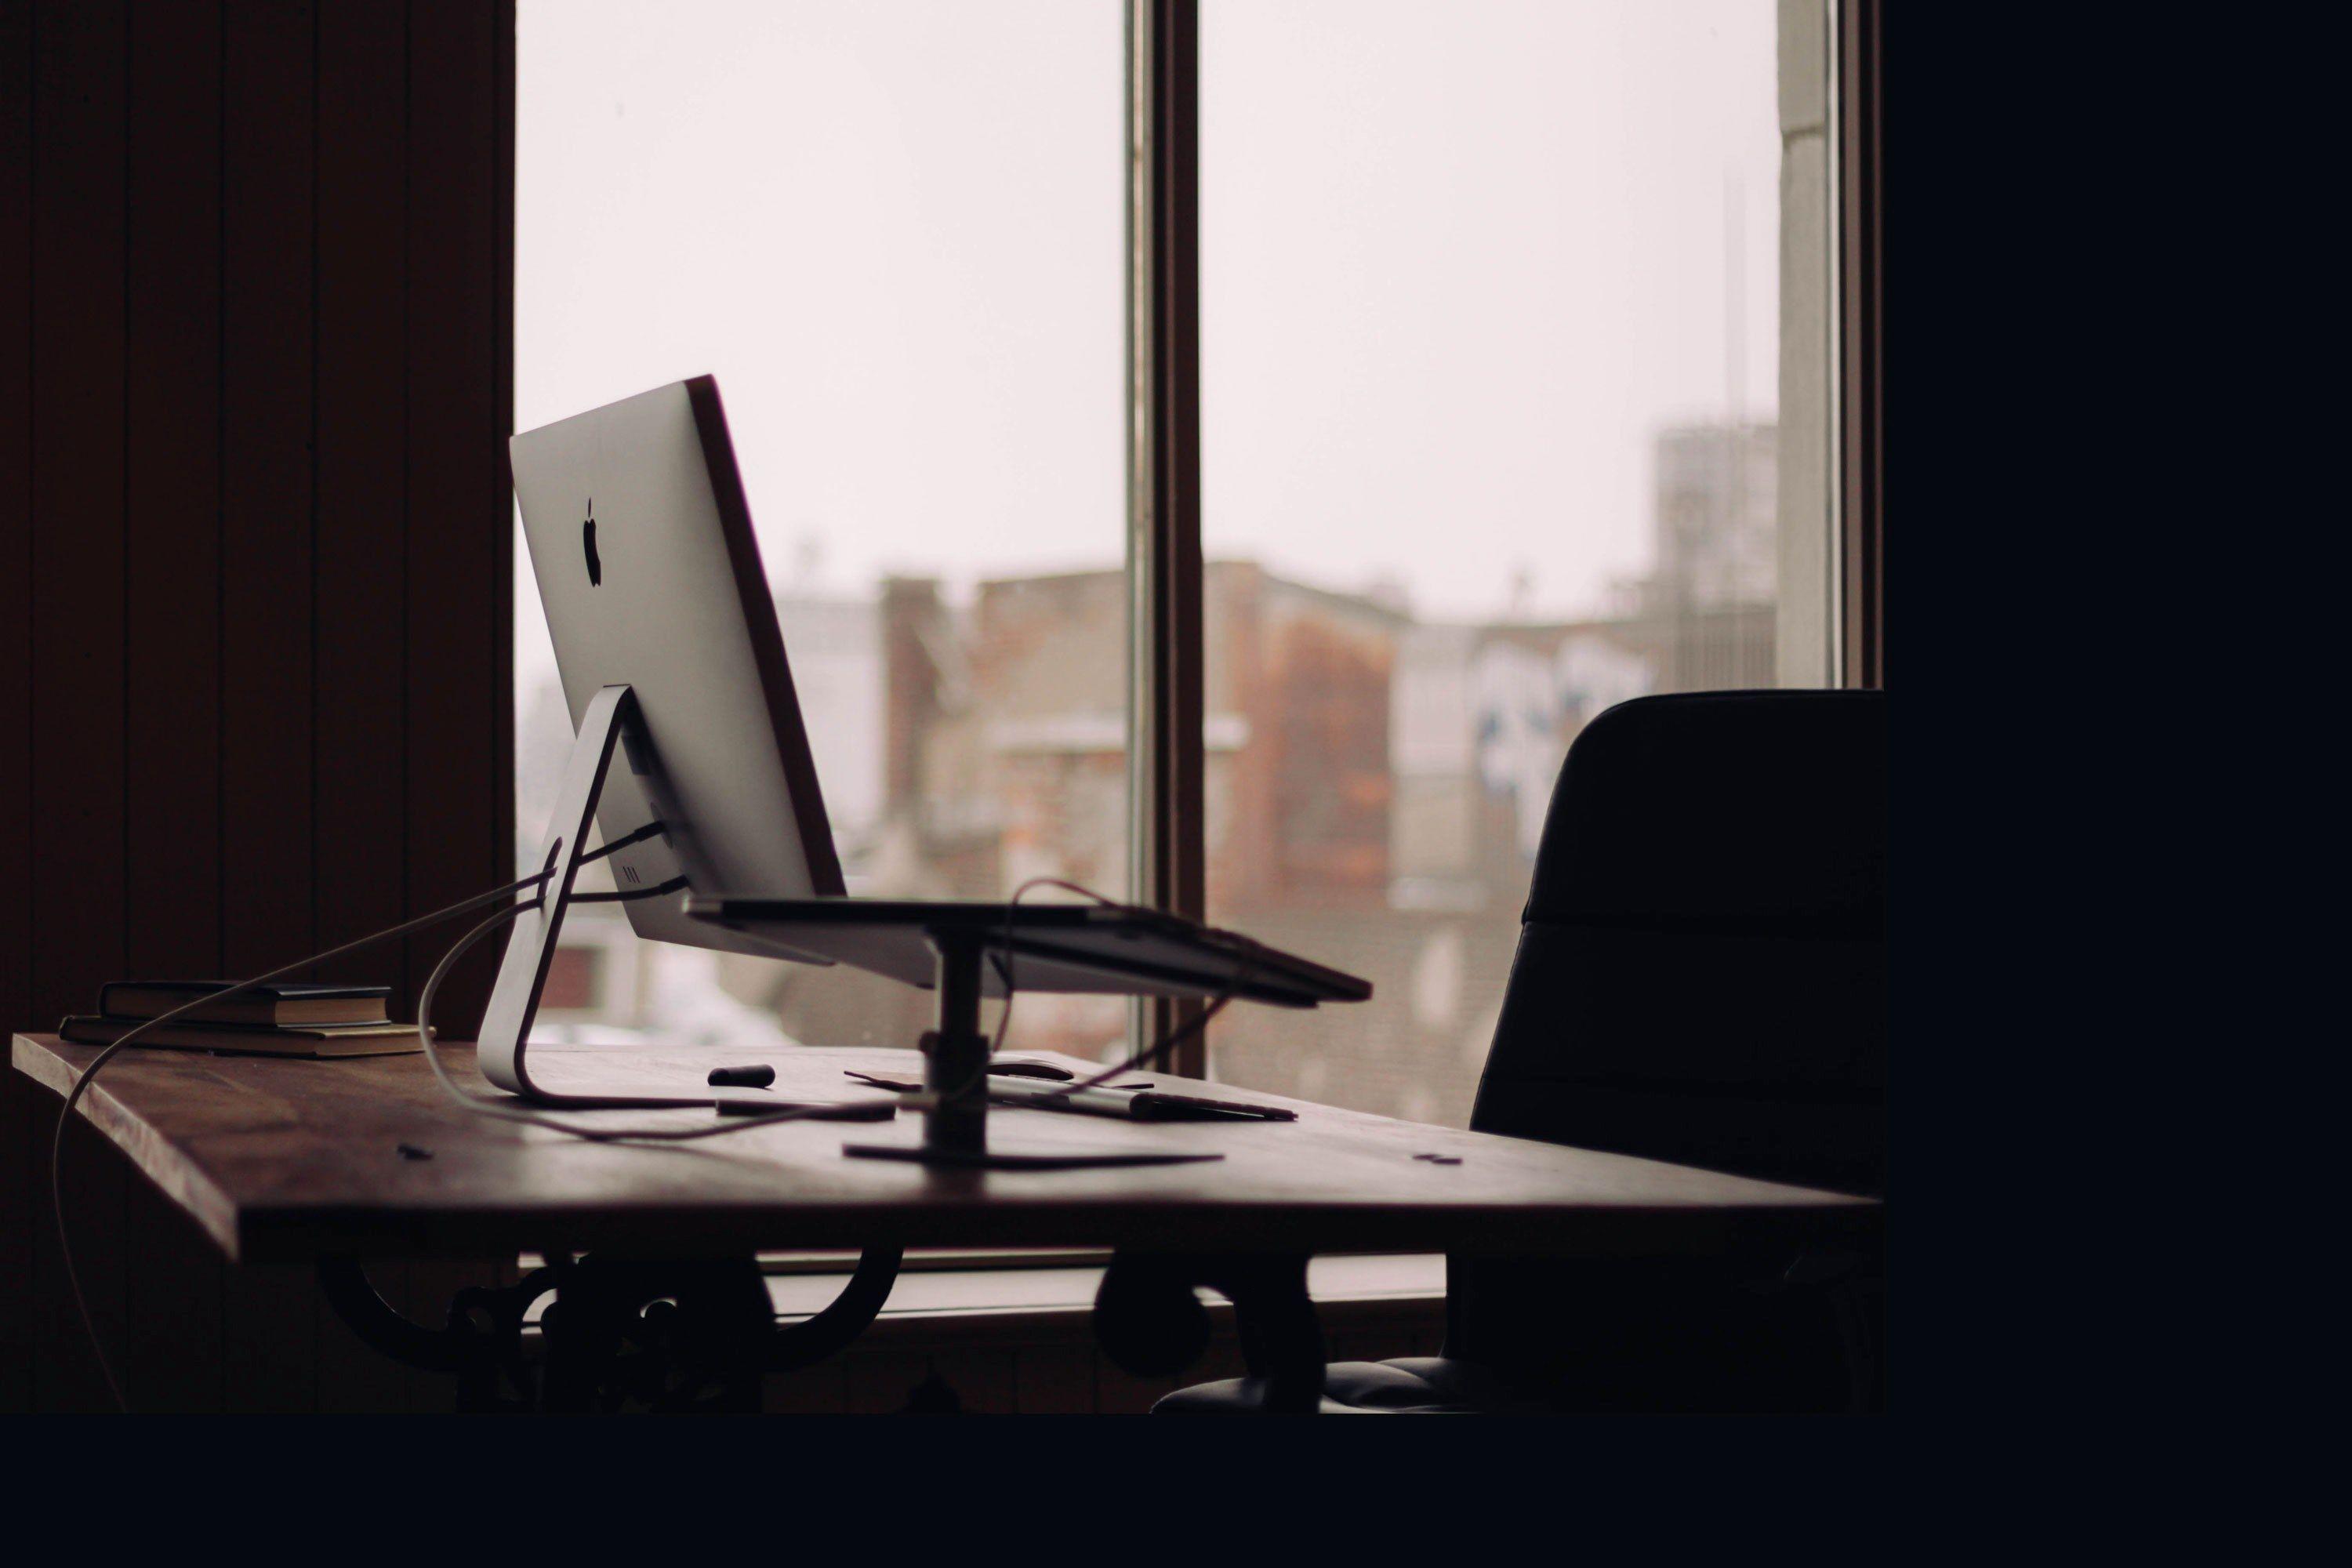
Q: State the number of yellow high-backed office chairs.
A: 0